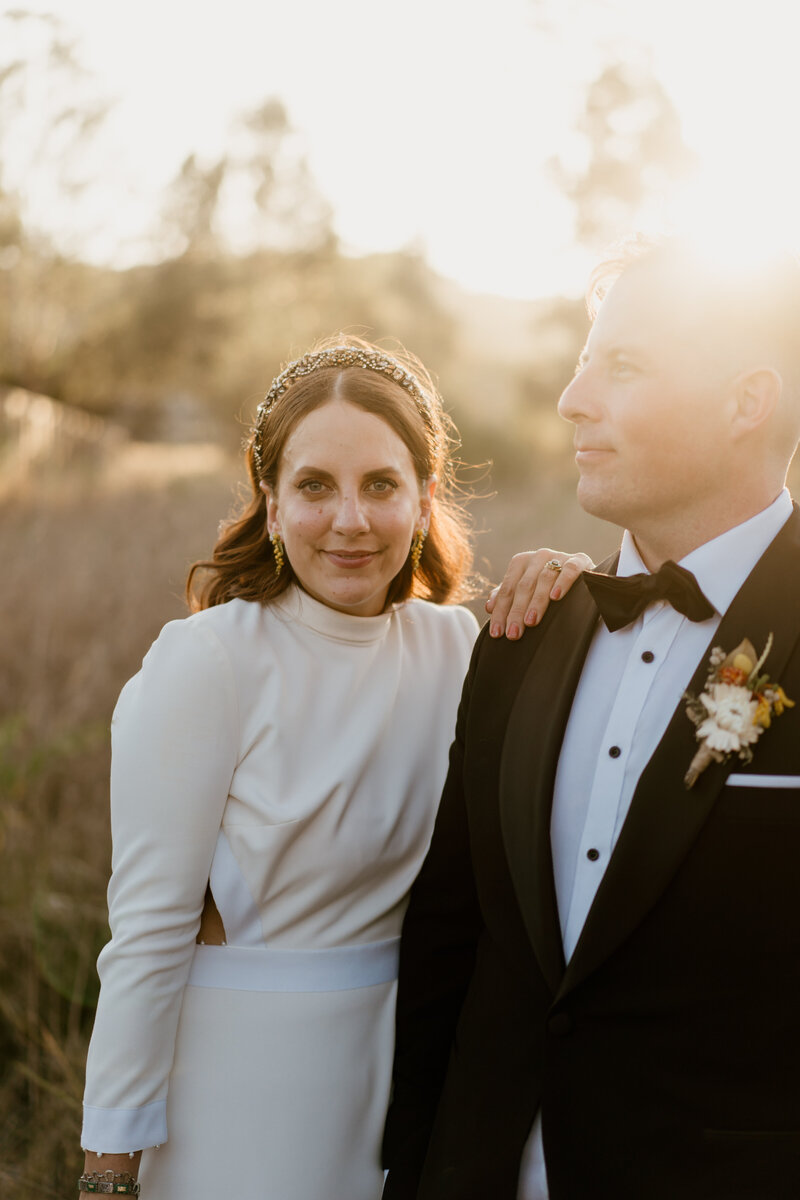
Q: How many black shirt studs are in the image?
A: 3